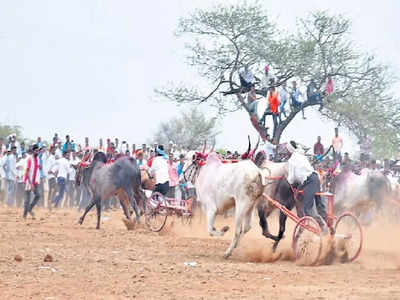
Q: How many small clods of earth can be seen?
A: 2